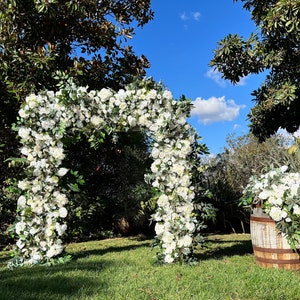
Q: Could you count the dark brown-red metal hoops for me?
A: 3